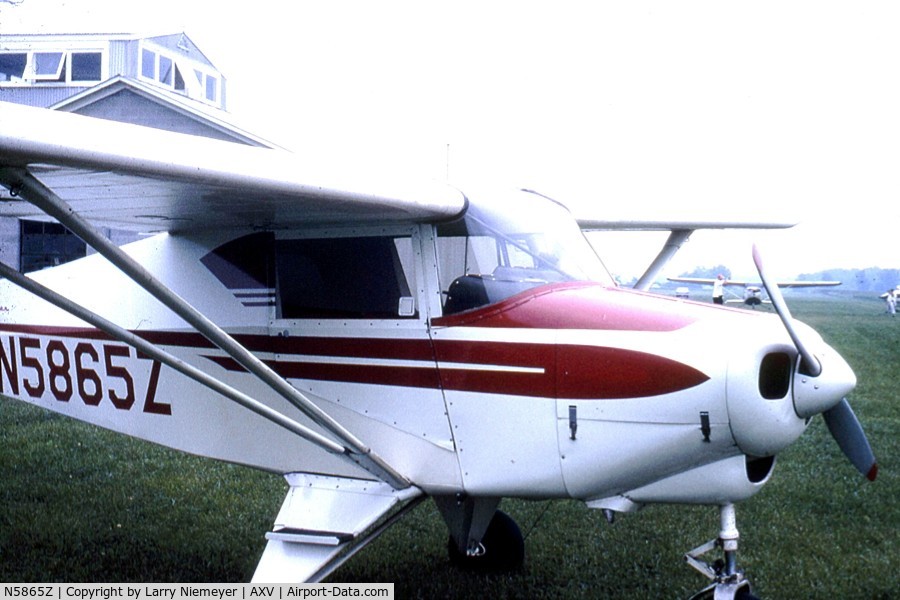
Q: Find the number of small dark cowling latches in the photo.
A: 2